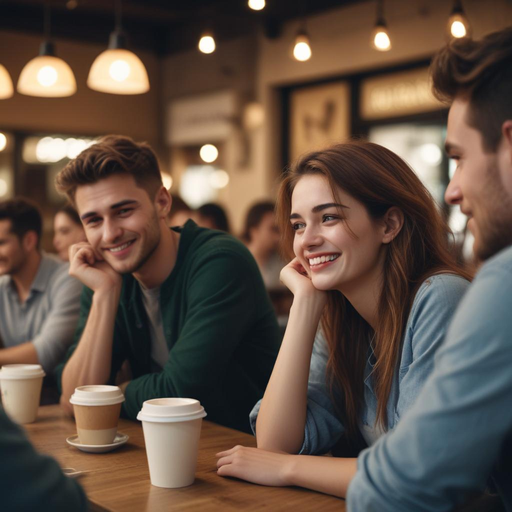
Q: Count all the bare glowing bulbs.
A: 5